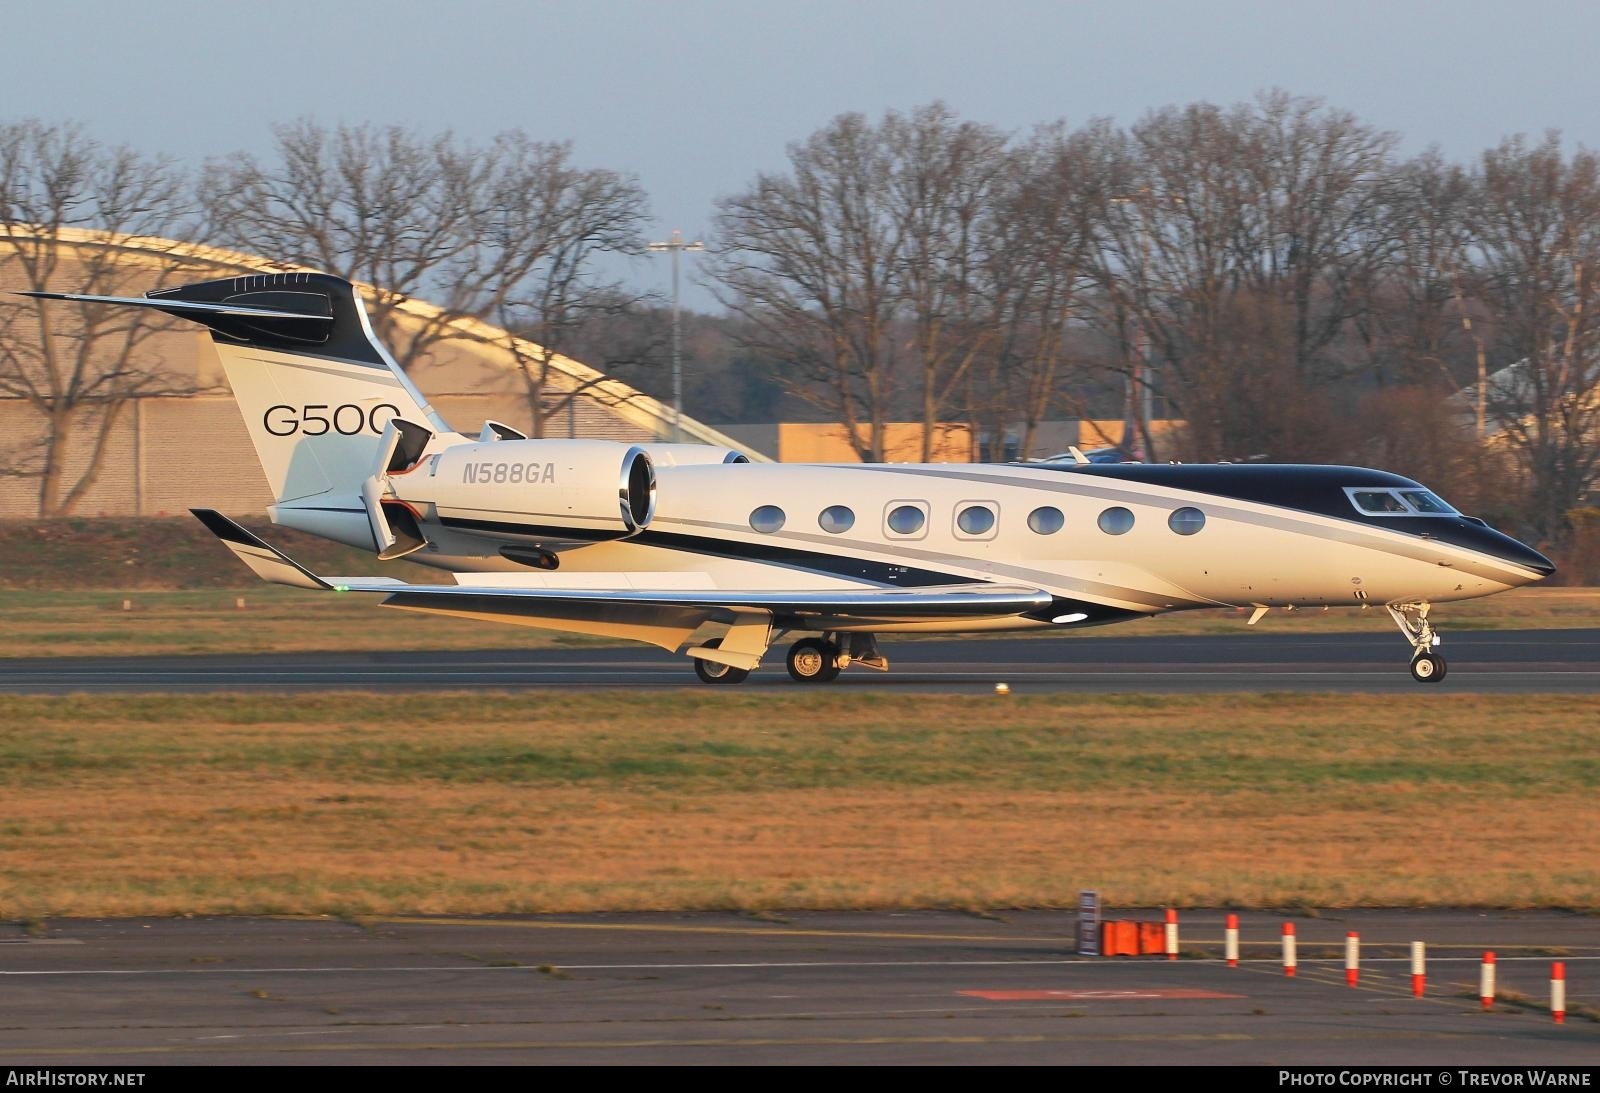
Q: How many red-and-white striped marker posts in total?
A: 7